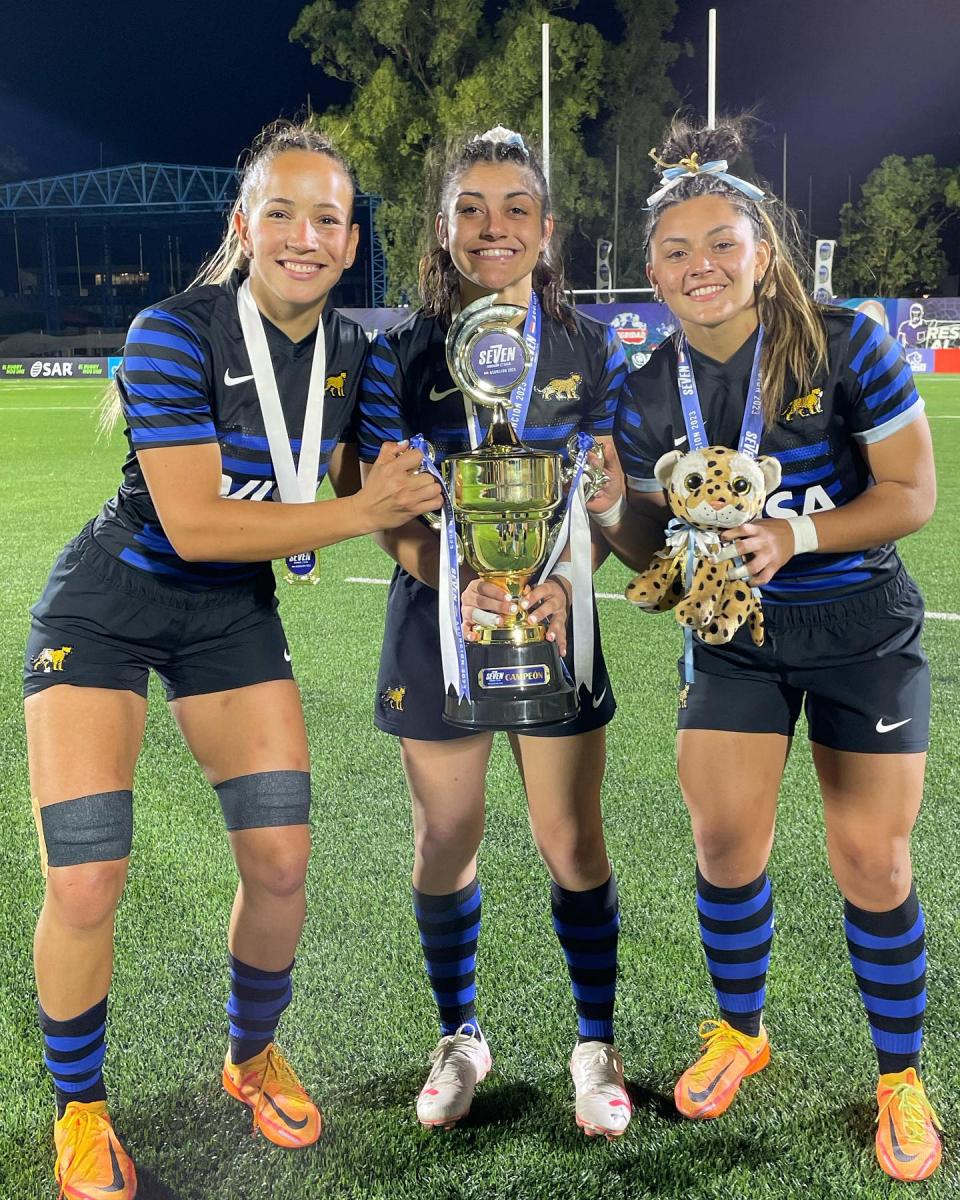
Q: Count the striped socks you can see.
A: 6